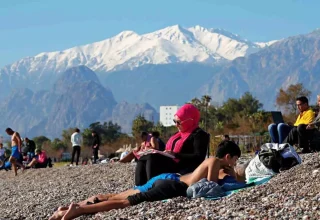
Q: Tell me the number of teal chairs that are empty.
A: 0